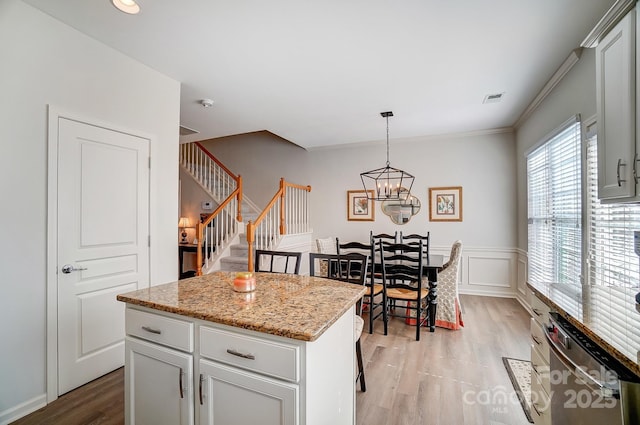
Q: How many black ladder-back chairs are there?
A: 4